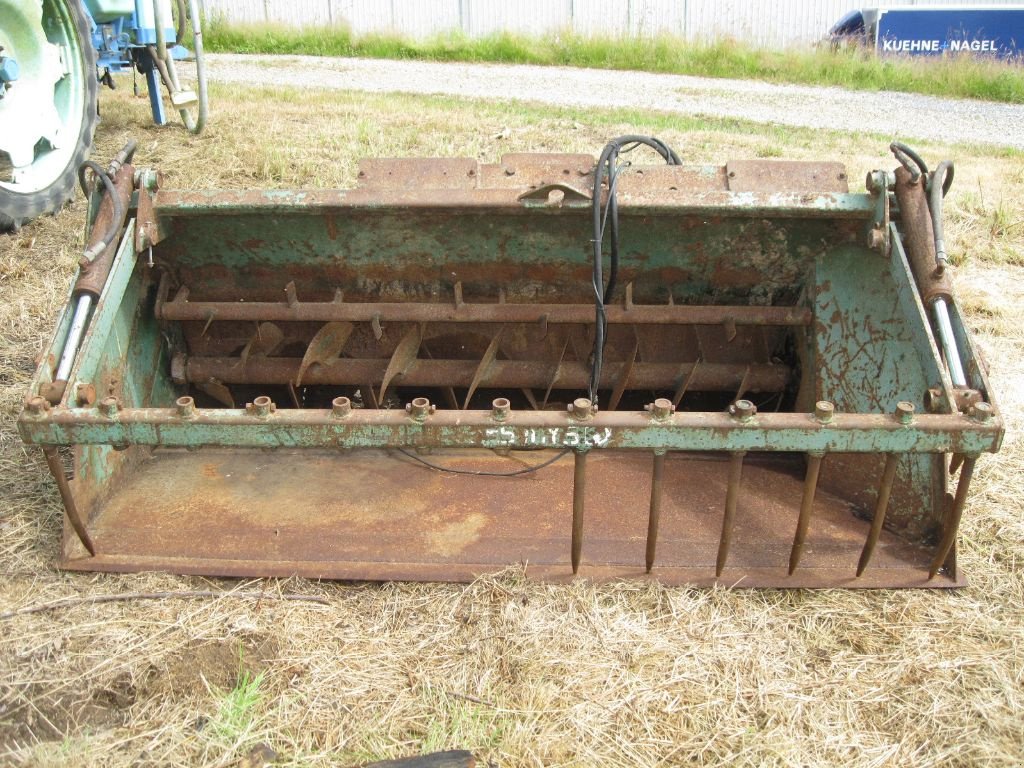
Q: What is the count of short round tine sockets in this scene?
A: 13